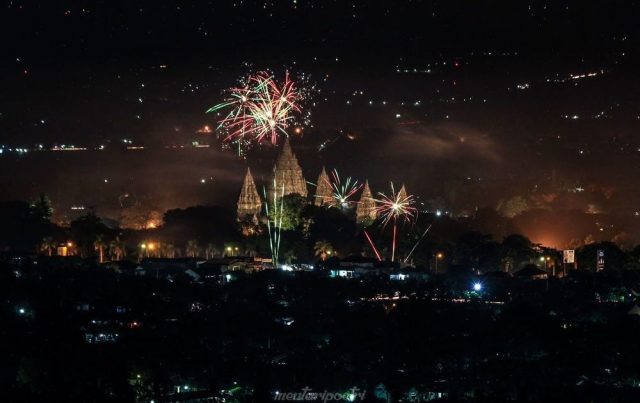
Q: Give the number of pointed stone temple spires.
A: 5